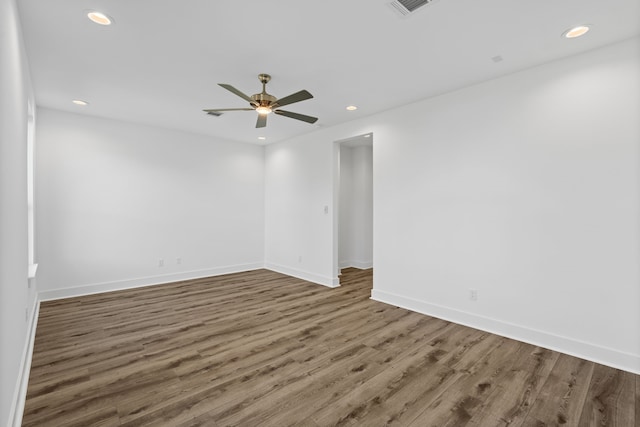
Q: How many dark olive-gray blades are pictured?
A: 5